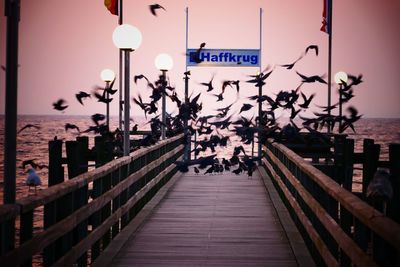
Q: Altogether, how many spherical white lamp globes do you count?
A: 4